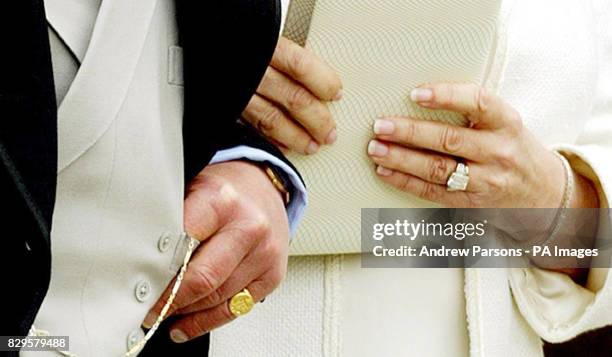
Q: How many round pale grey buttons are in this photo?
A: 3